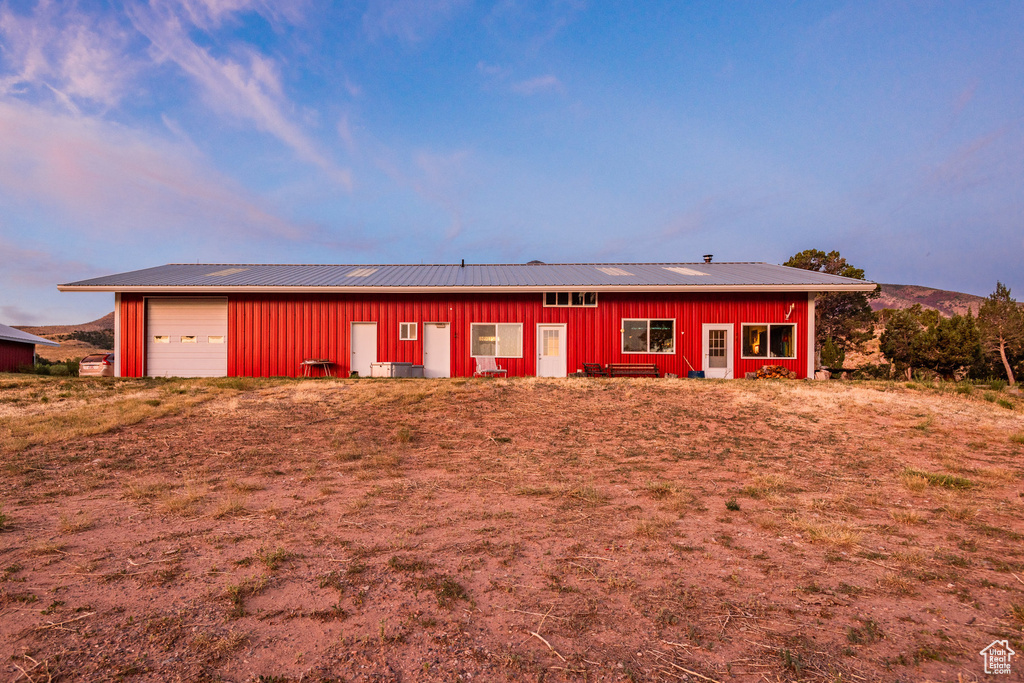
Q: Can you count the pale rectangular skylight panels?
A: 4